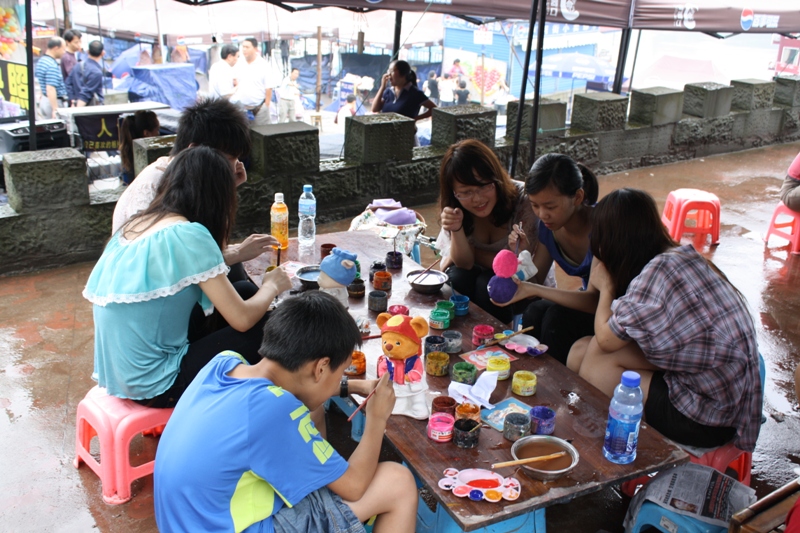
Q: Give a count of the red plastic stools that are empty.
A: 1